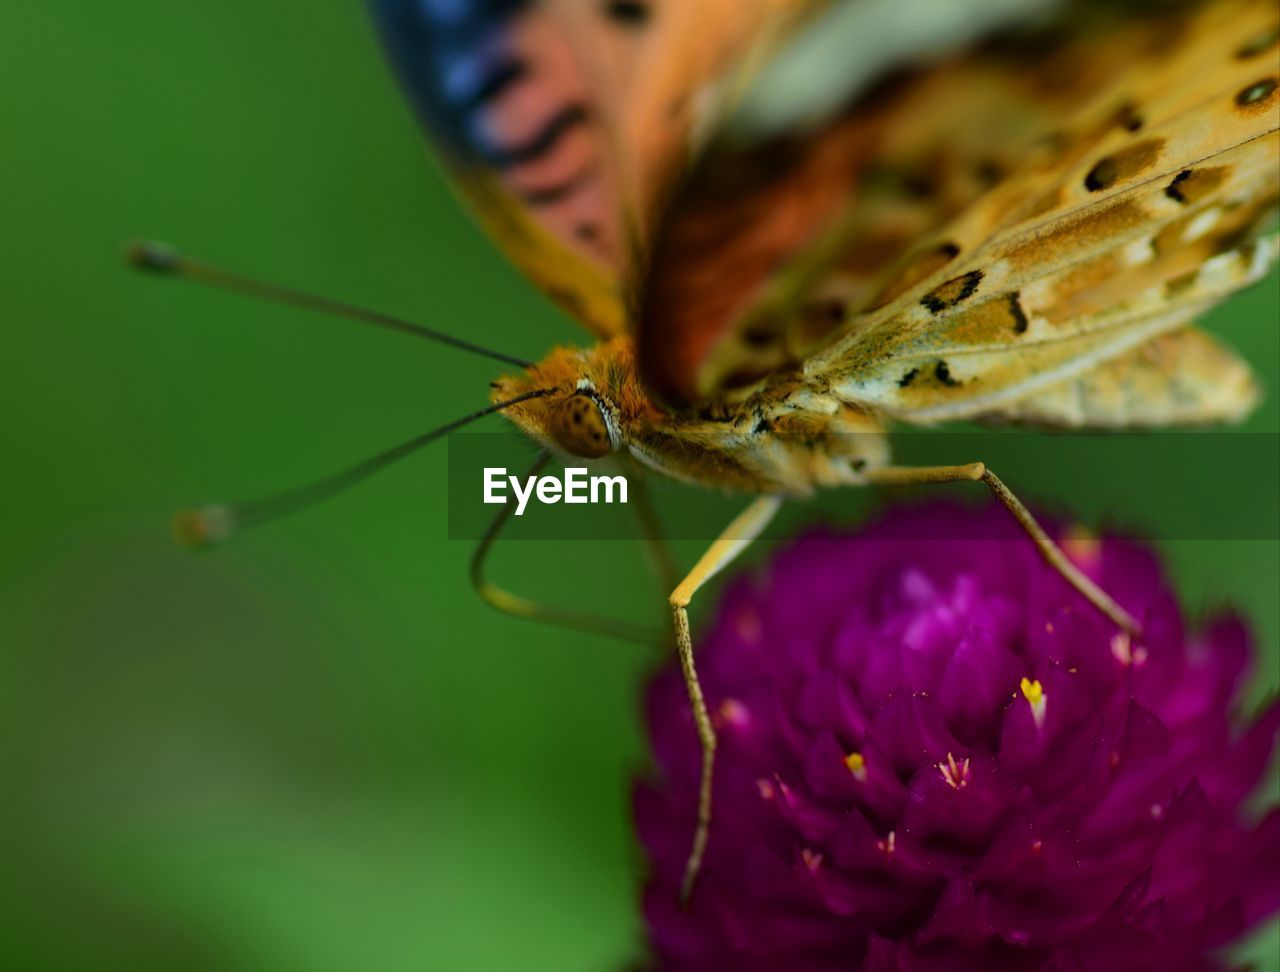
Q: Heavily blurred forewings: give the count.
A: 2